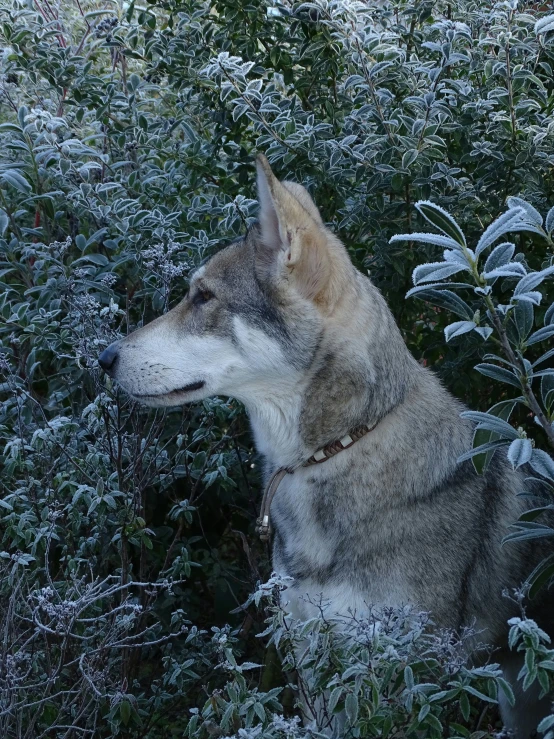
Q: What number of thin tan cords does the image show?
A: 2